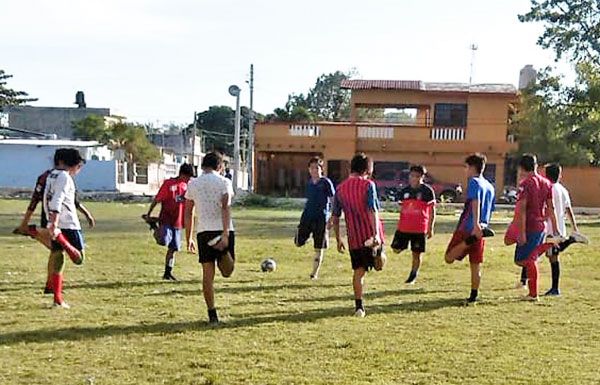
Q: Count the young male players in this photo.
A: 10